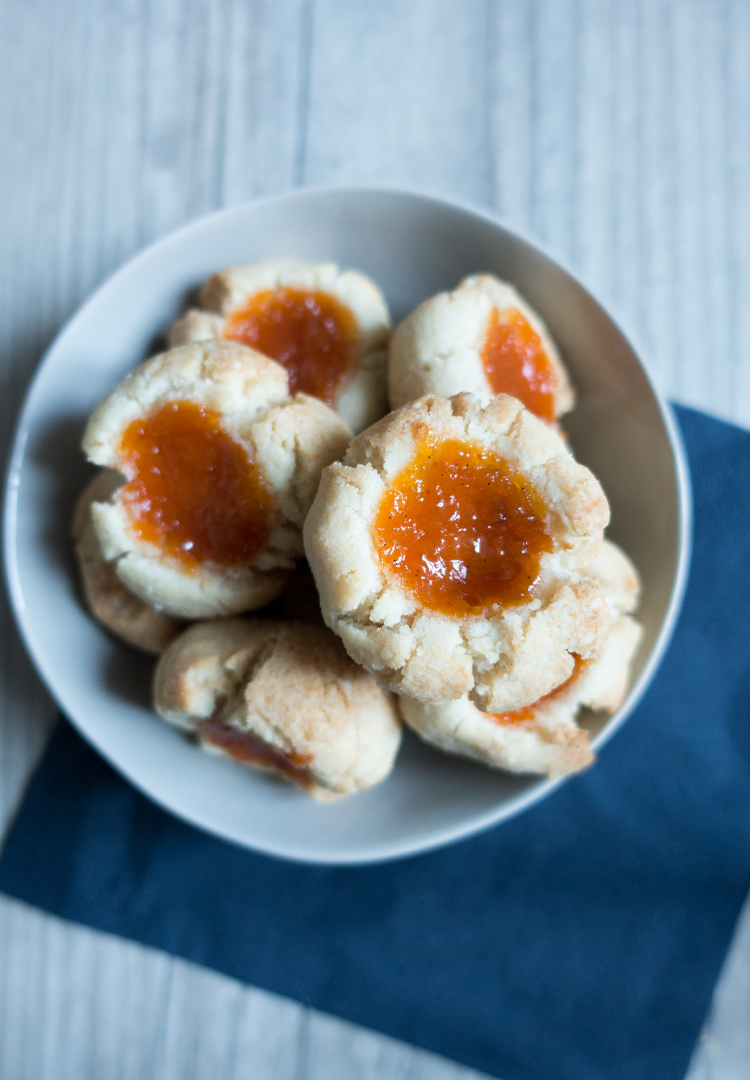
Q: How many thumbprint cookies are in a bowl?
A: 7